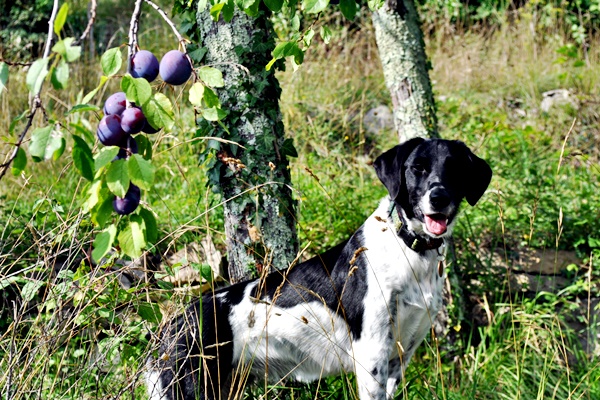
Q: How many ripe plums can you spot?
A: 8